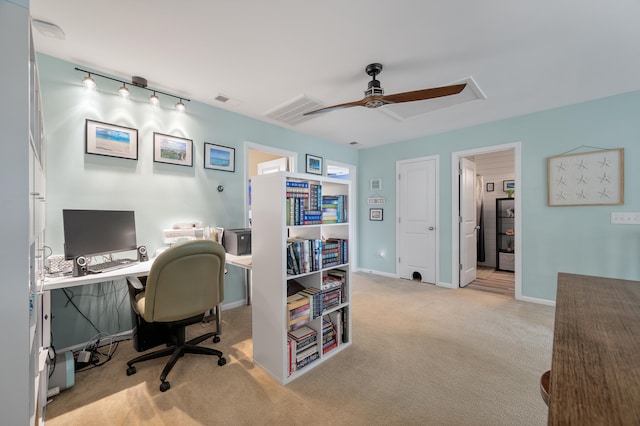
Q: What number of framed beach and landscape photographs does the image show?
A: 4